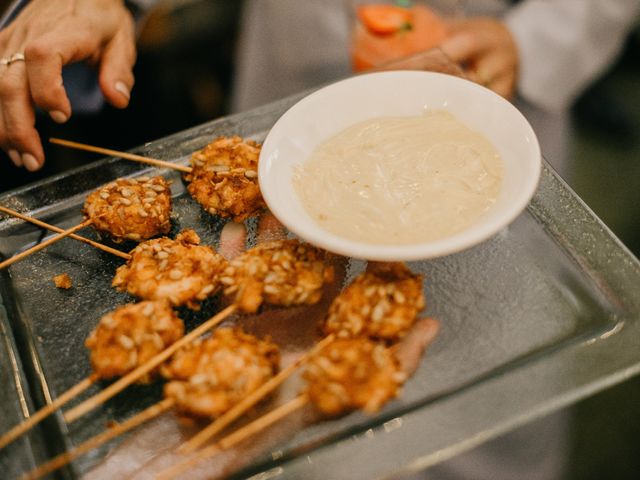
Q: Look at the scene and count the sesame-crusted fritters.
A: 8